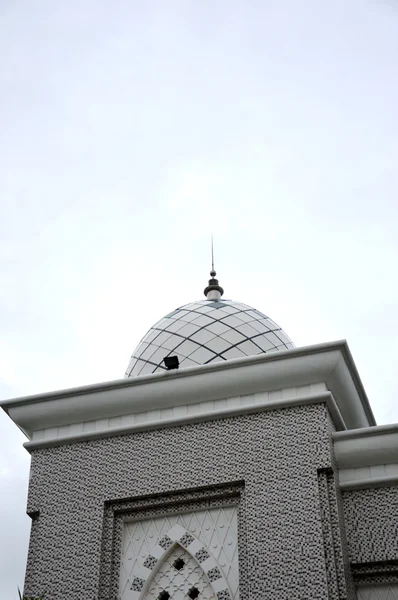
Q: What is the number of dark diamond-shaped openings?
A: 3